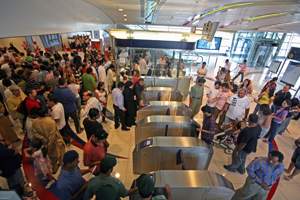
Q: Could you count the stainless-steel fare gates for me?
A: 5